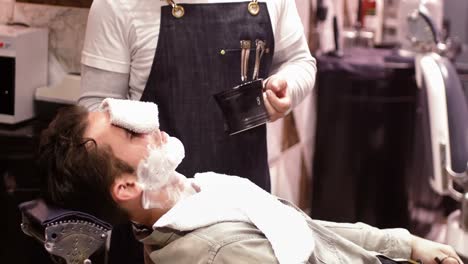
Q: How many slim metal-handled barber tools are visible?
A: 2